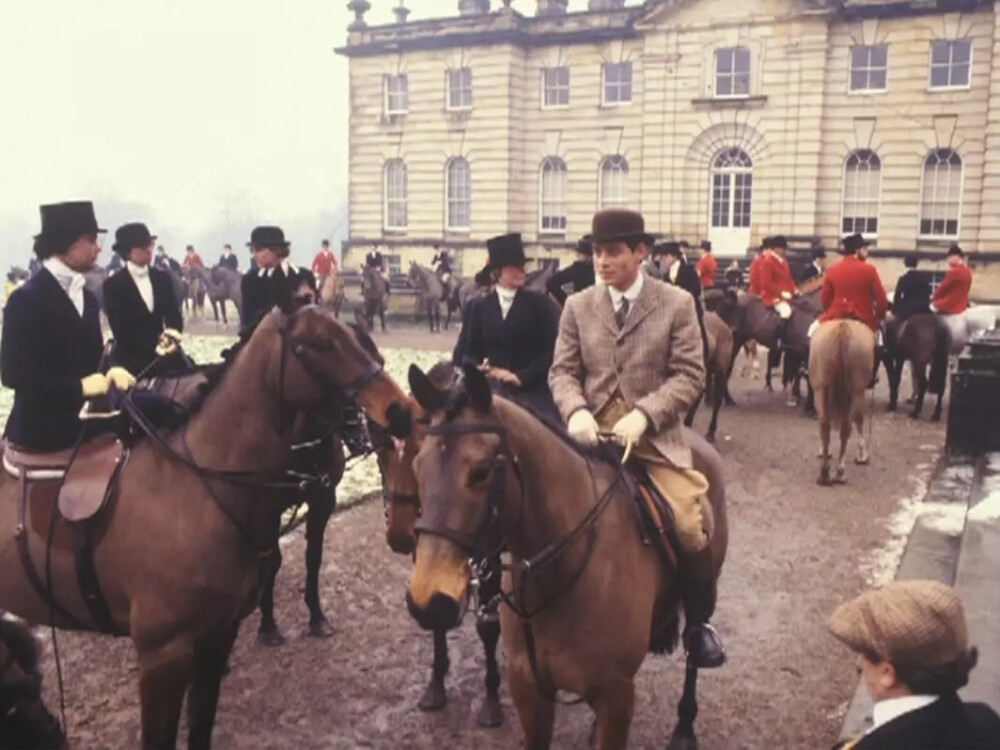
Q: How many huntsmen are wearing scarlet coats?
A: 7